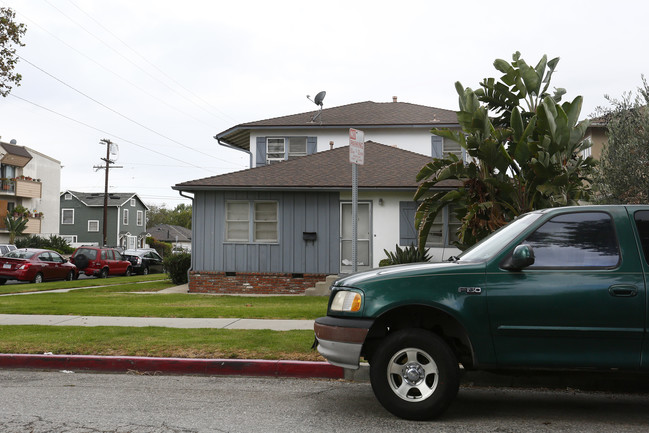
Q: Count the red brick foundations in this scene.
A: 1